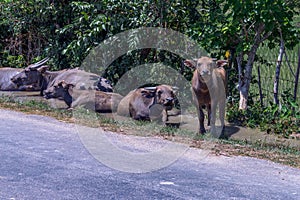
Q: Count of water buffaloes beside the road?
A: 5